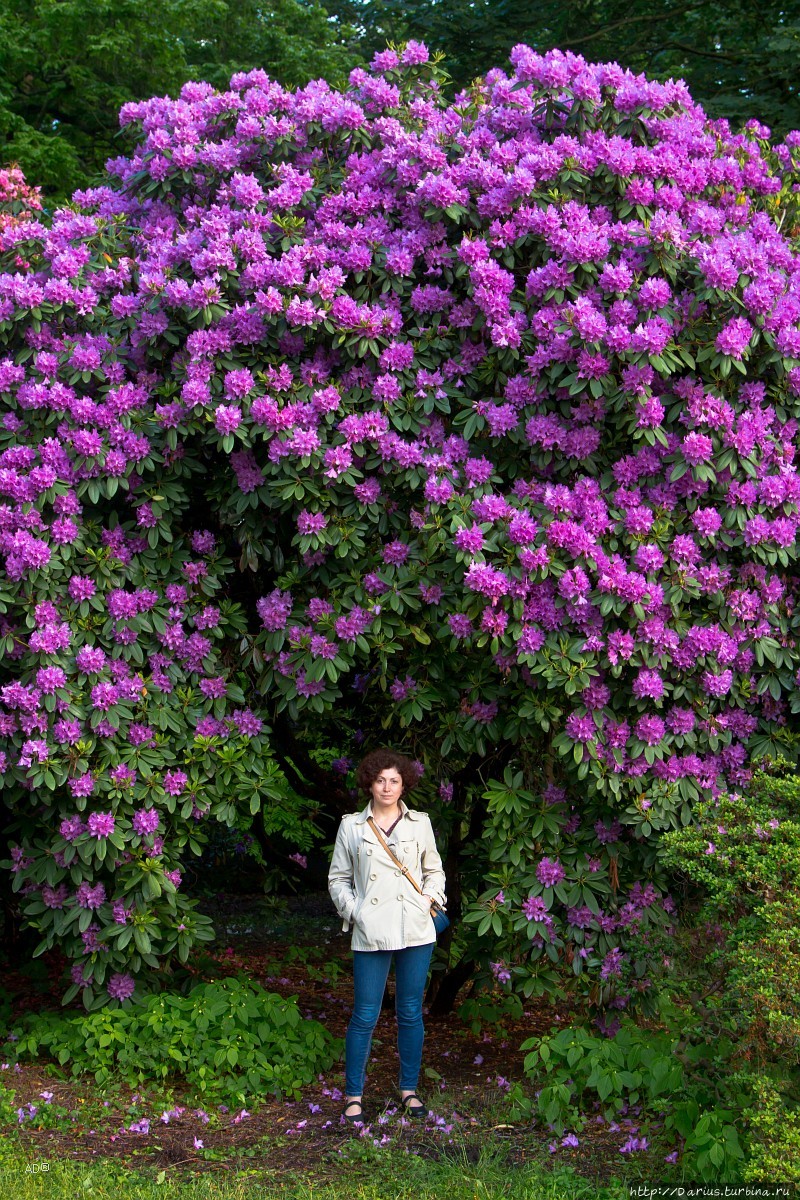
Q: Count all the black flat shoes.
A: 2